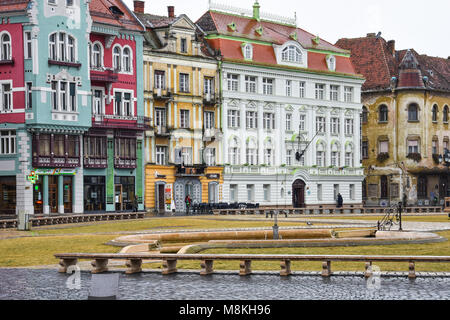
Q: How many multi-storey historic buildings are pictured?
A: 4